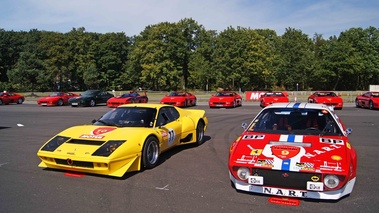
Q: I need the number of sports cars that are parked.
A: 11